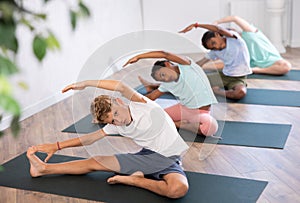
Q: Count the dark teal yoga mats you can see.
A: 4